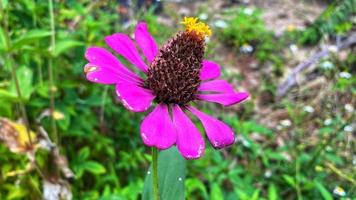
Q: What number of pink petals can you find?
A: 11